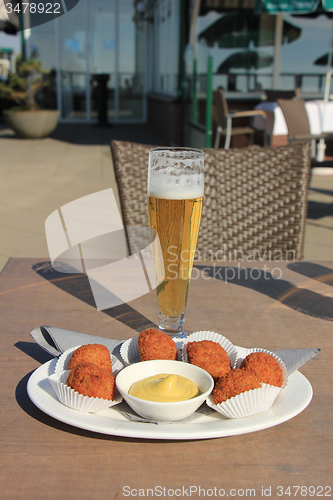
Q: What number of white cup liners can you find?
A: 6